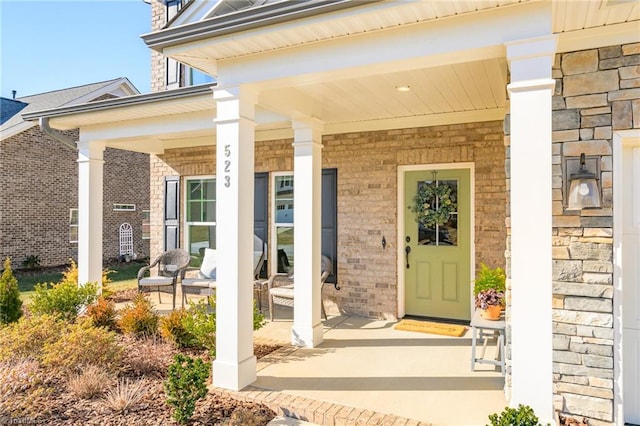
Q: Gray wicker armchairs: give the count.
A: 2